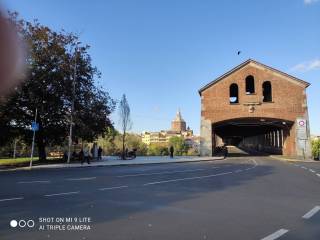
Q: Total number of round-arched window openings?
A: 3